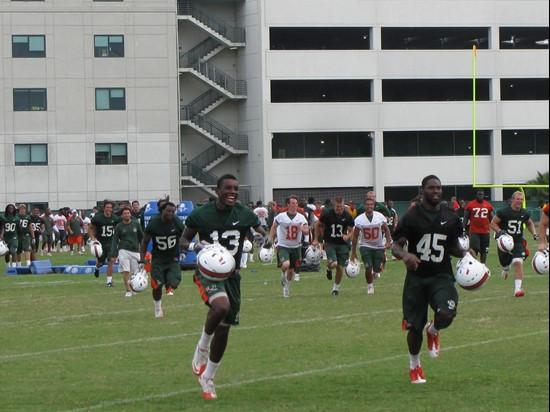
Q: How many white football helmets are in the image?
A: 12